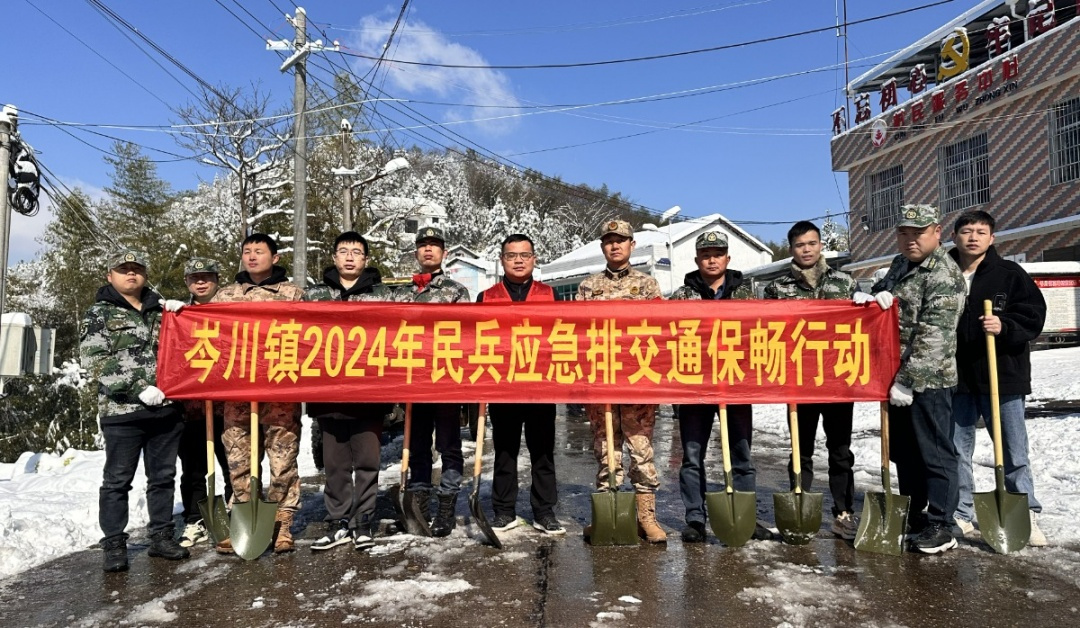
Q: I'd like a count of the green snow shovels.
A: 7